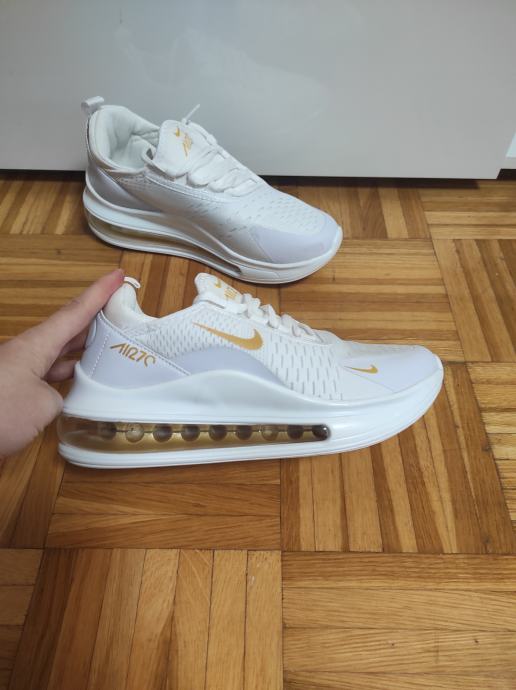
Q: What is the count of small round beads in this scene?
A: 9